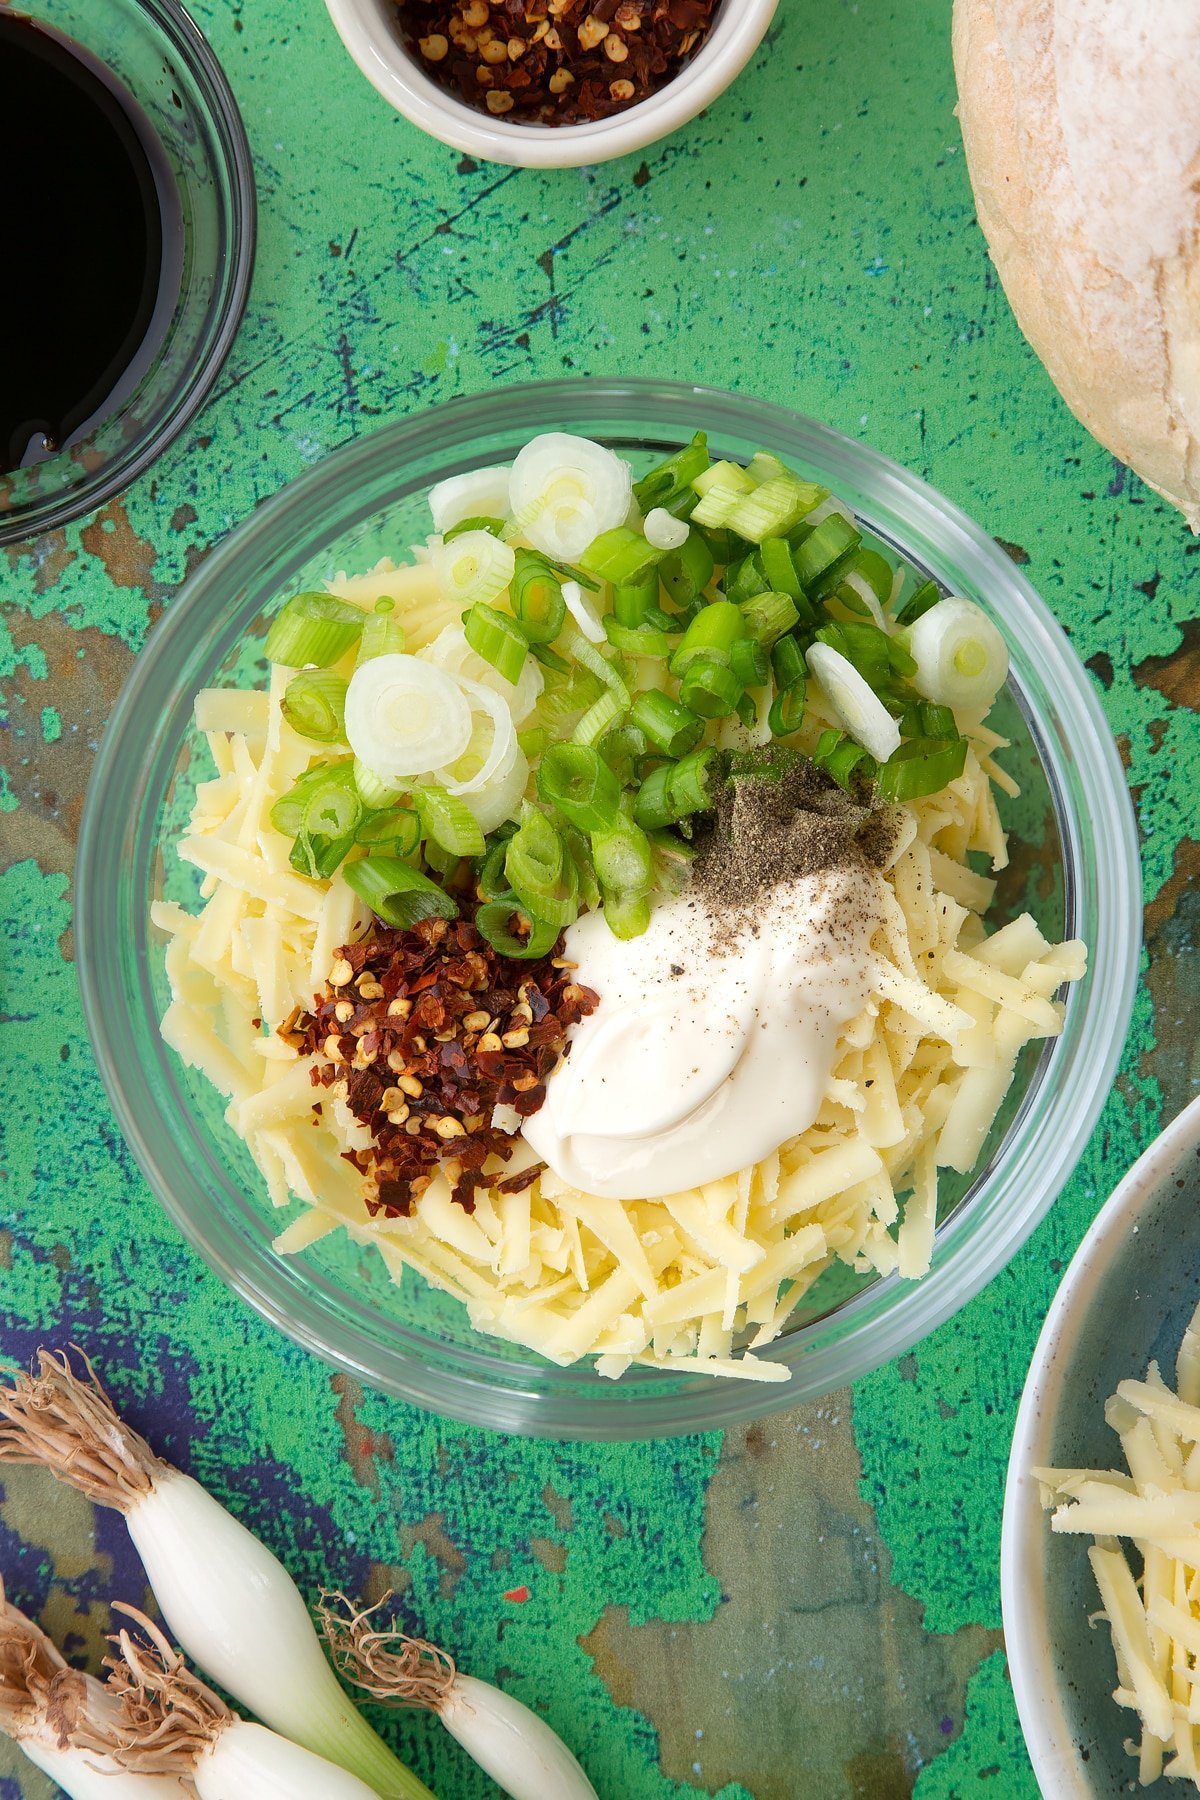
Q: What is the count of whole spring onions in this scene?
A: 4